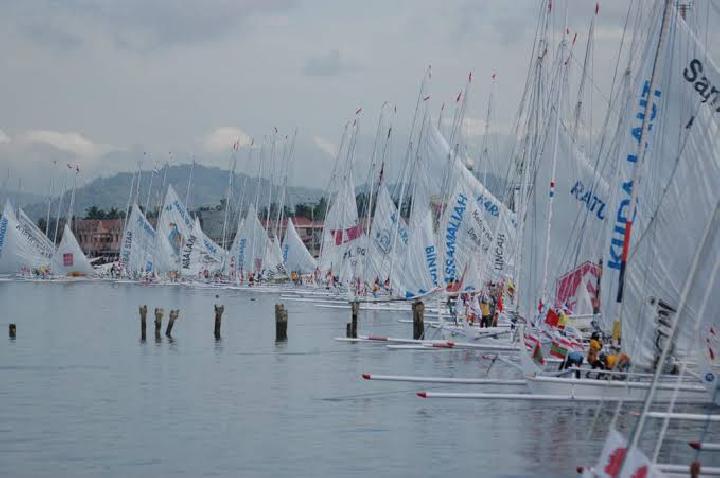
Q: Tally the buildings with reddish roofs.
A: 2